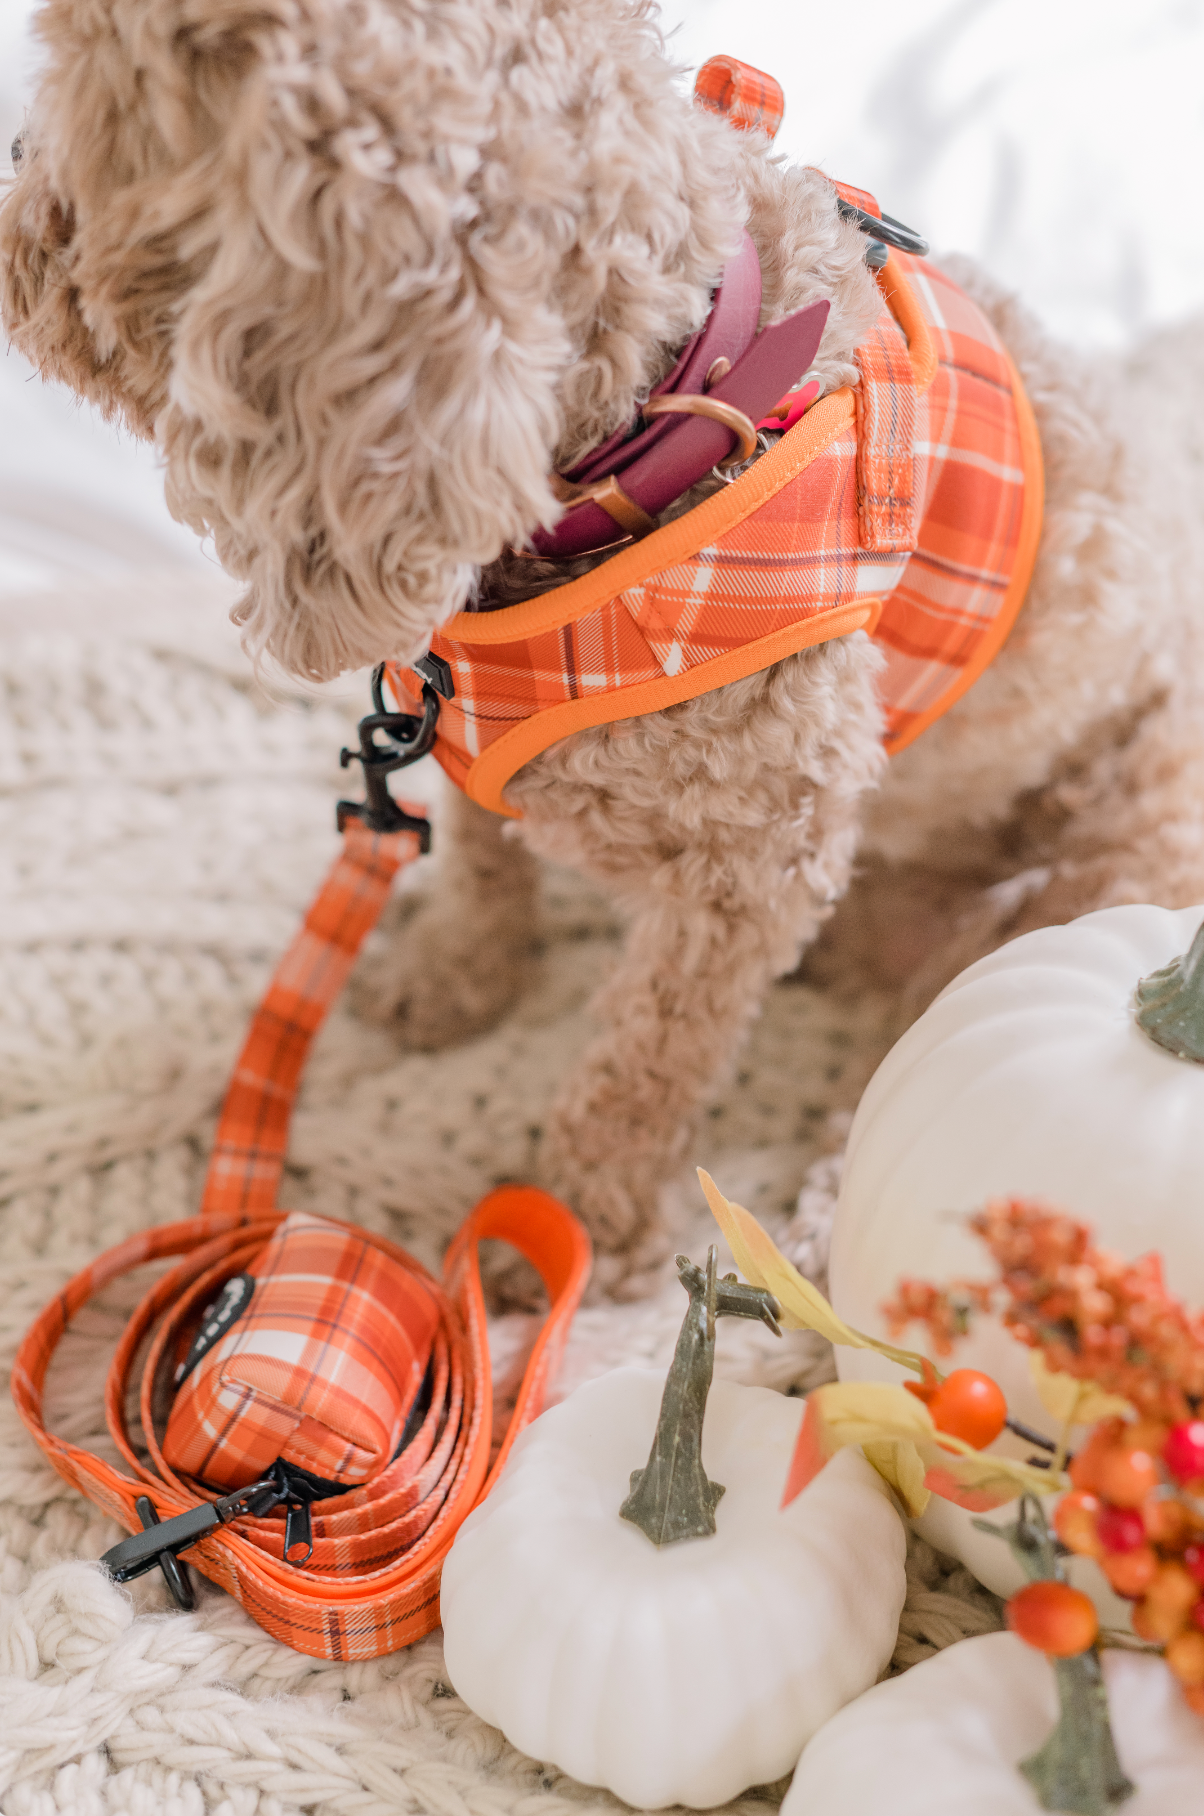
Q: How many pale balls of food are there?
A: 3